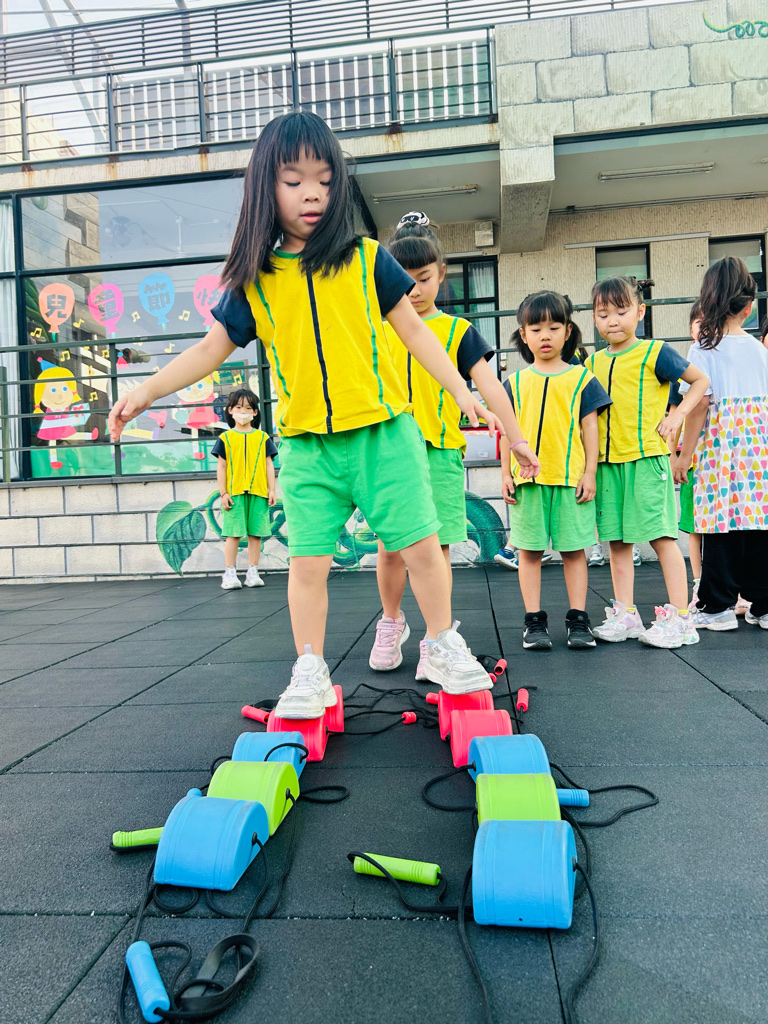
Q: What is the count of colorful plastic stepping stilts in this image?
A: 10